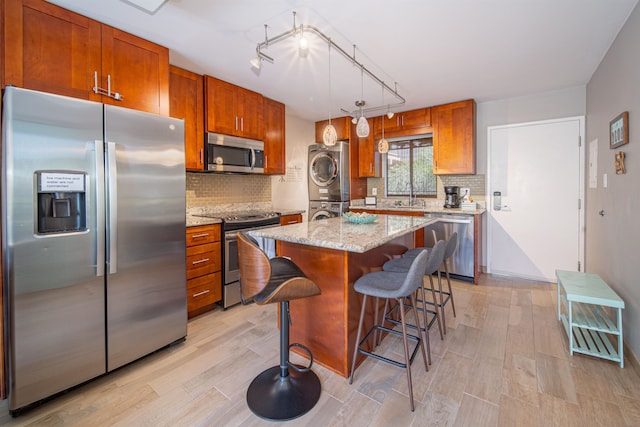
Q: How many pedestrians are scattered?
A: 0